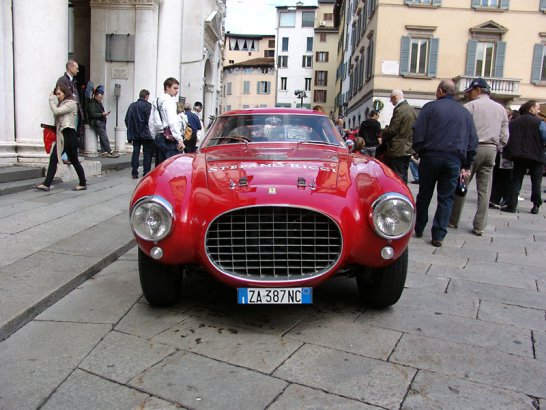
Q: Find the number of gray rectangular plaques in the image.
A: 1